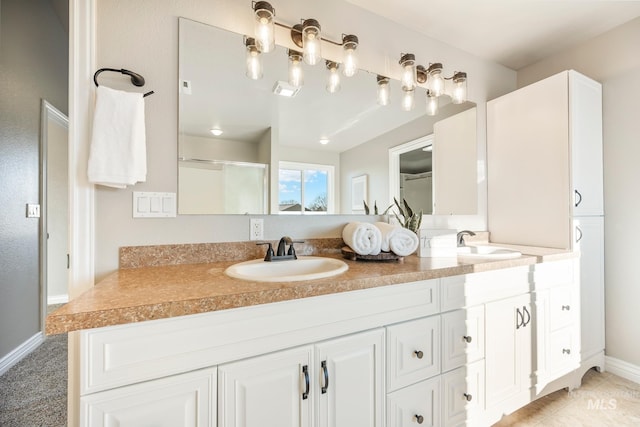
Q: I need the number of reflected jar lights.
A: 6